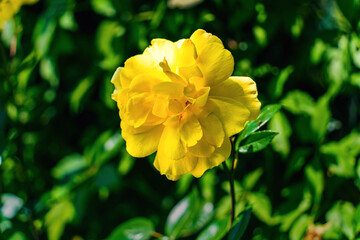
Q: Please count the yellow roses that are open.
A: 1